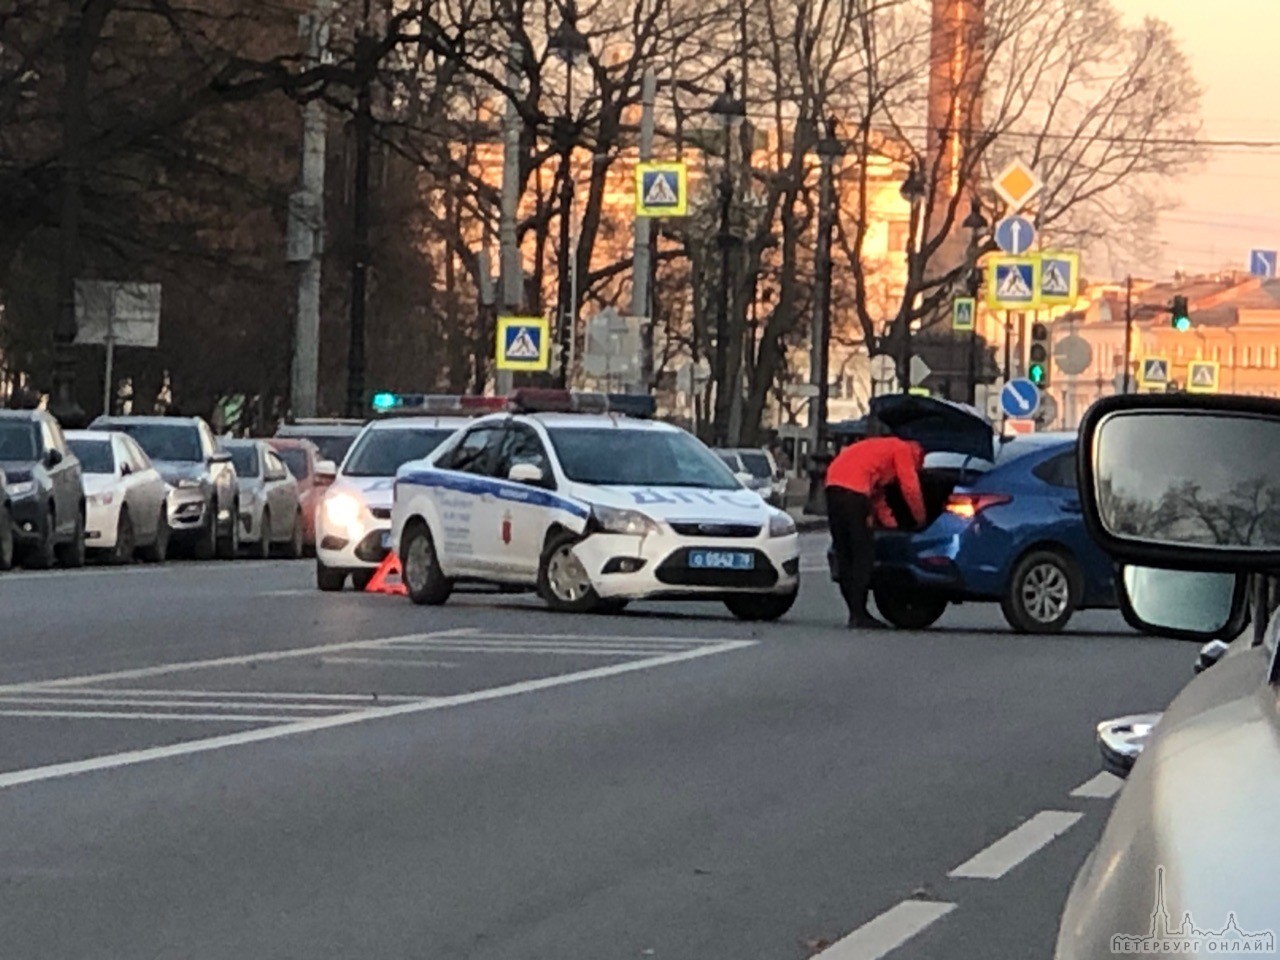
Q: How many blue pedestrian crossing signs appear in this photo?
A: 7